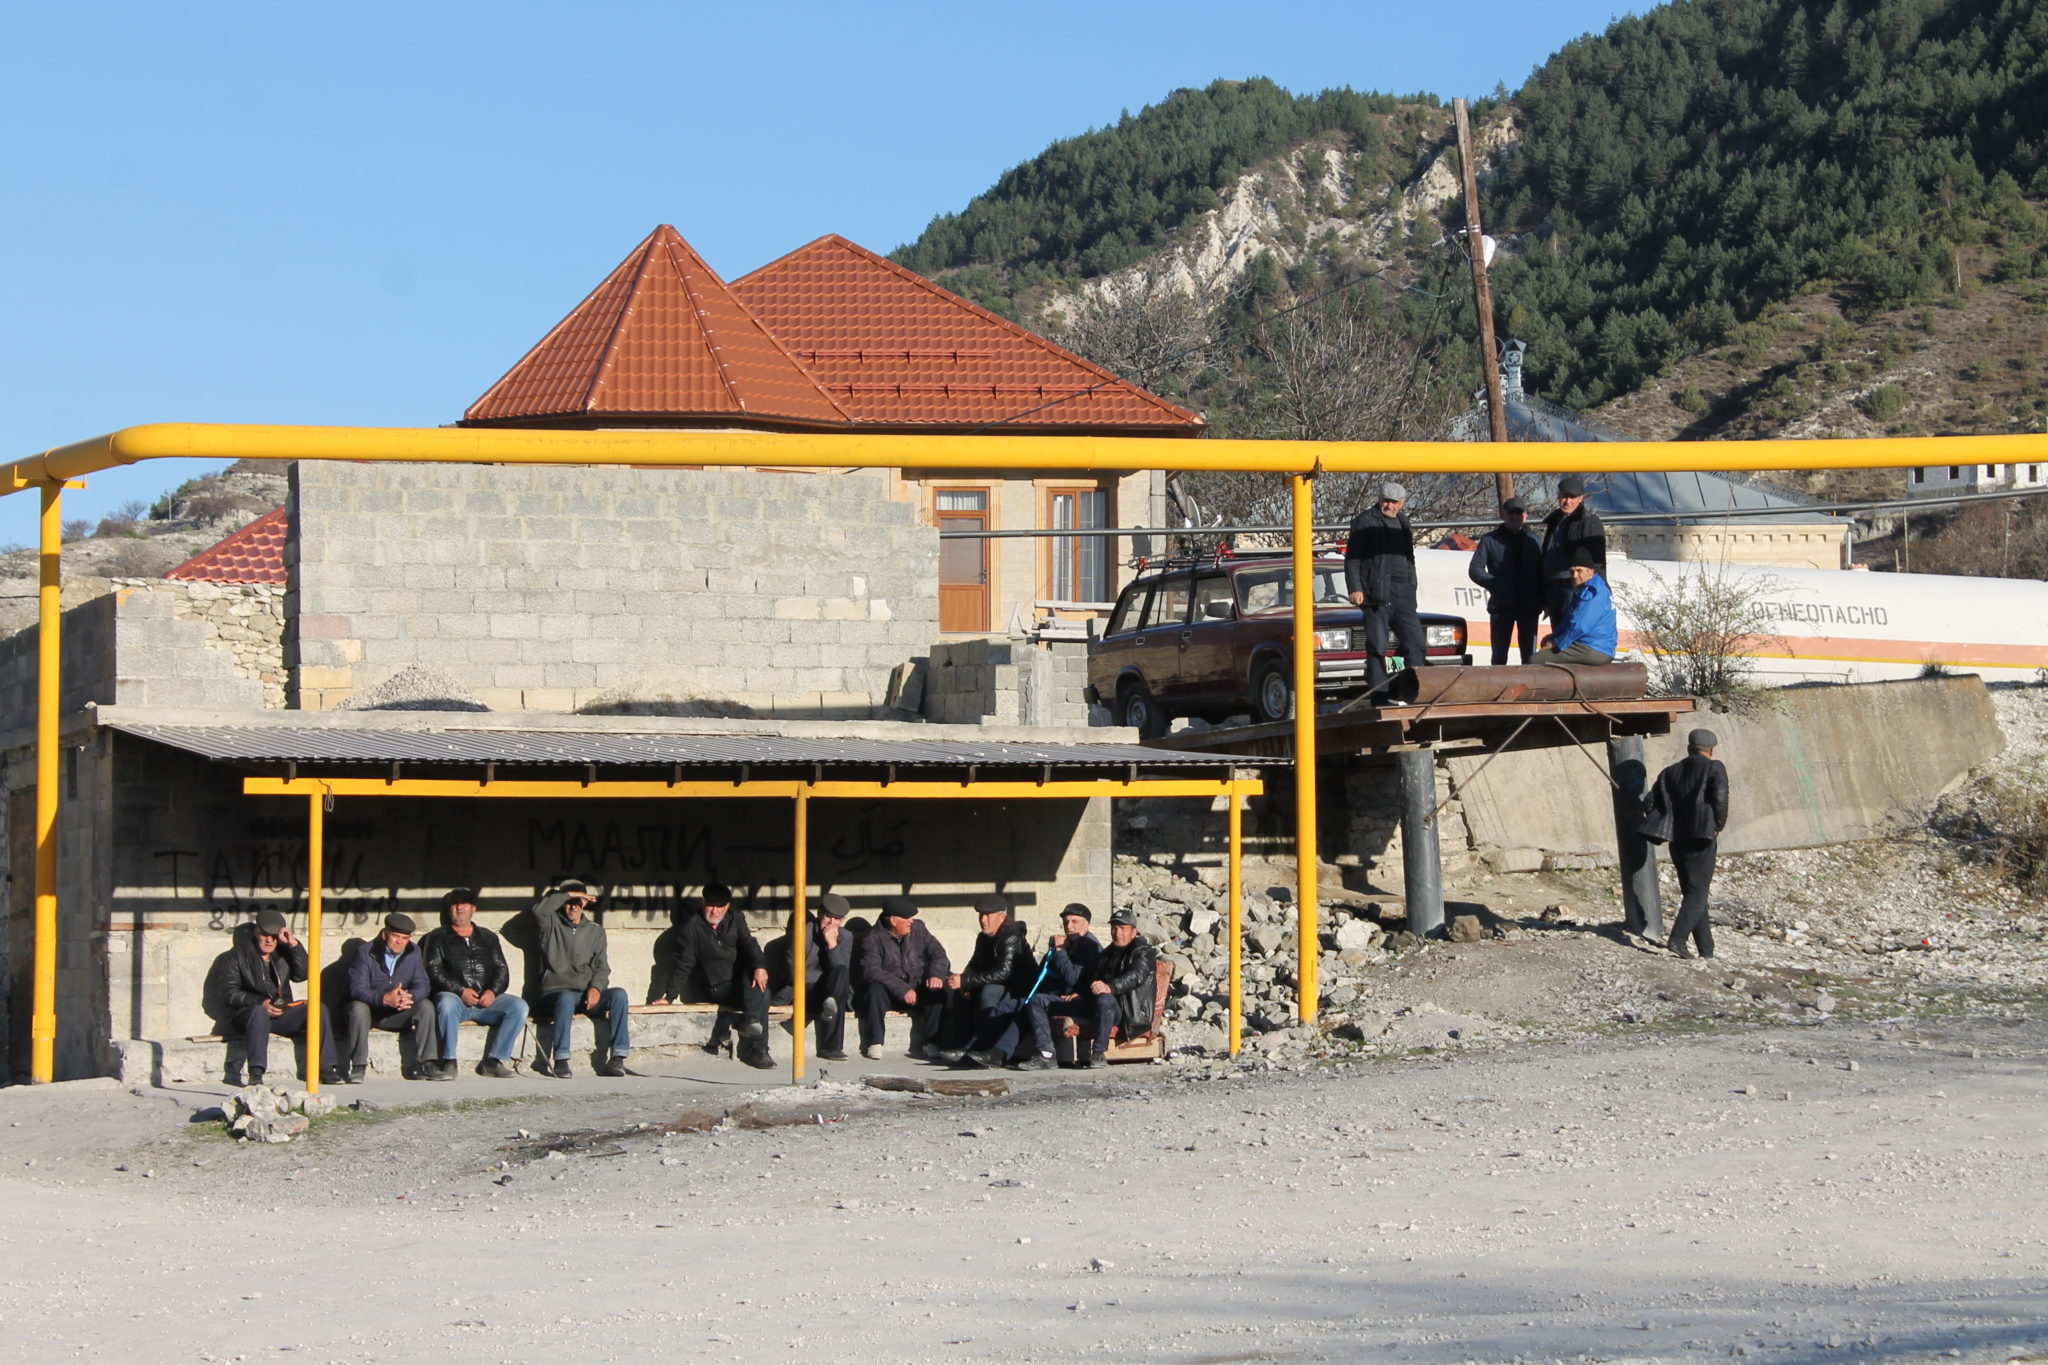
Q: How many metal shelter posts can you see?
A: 3